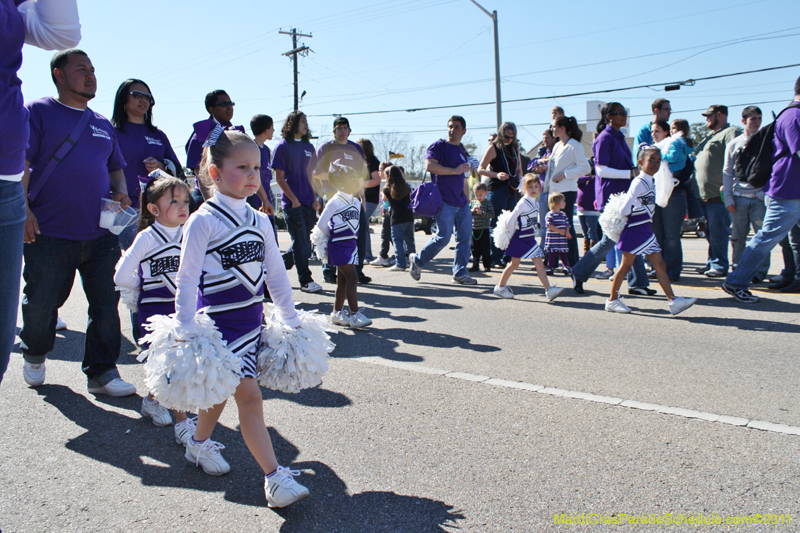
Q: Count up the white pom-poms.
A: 6